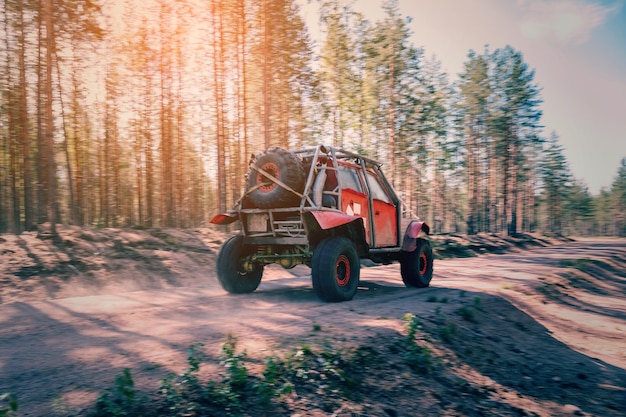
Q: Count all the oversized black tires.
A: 4